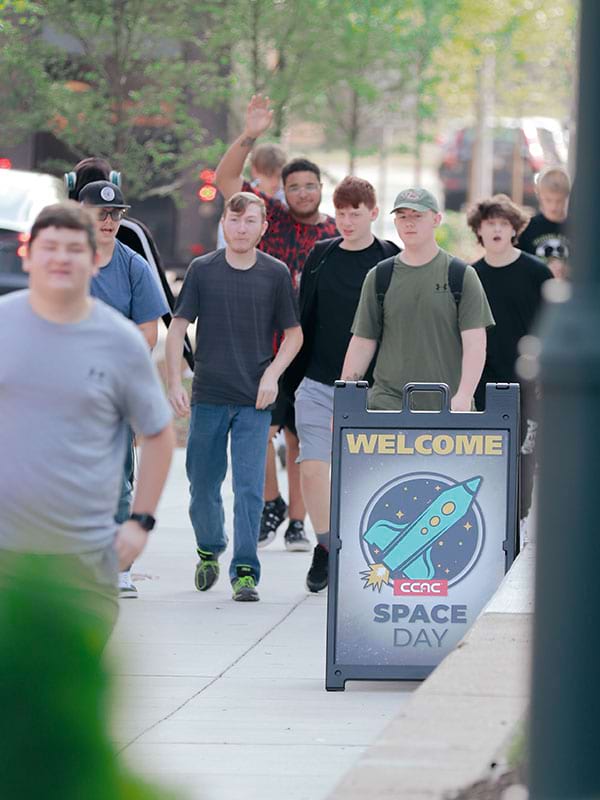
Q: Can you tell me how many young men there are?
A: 10